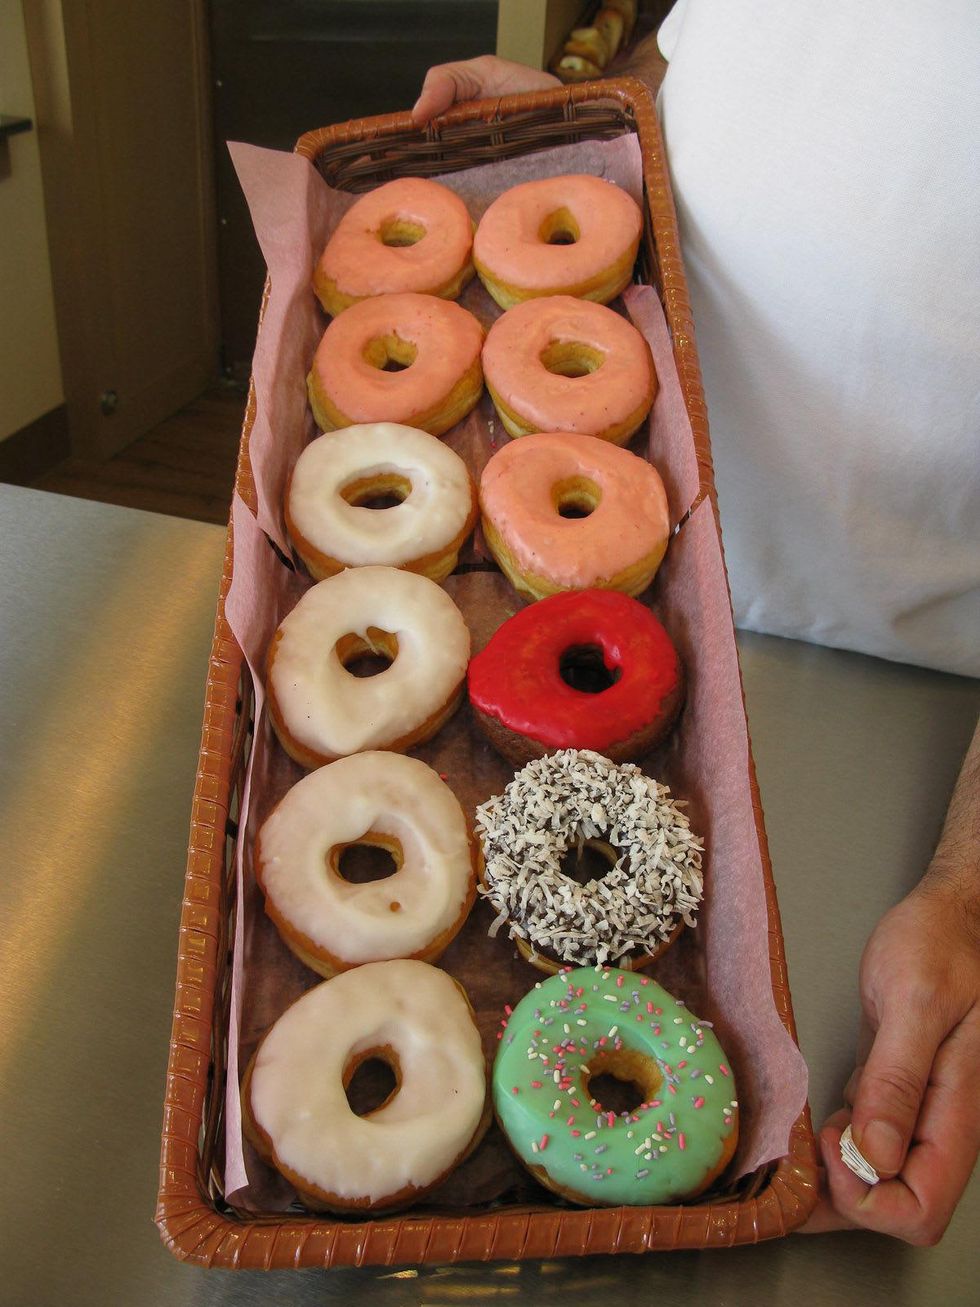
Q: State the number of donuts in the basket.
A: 12